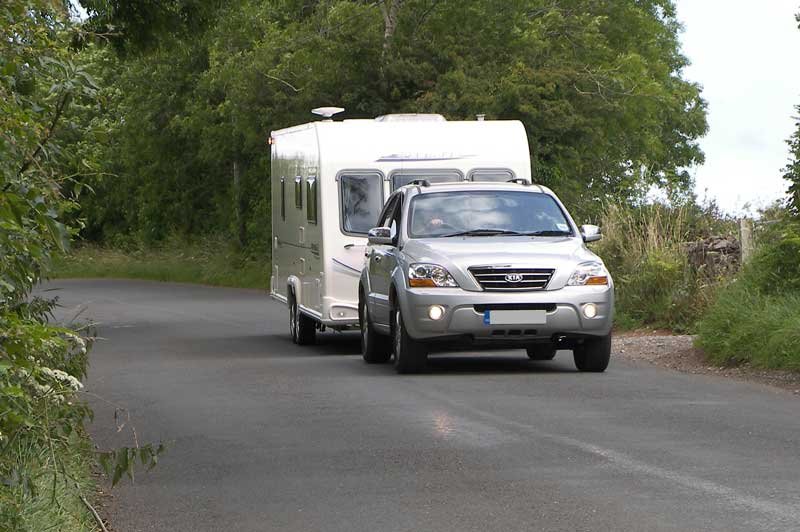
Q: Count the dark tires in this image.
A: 6